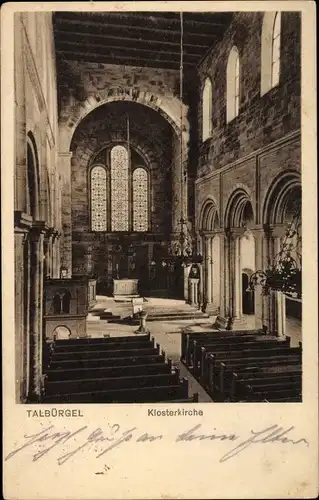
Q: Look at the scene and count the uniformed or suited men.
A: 0